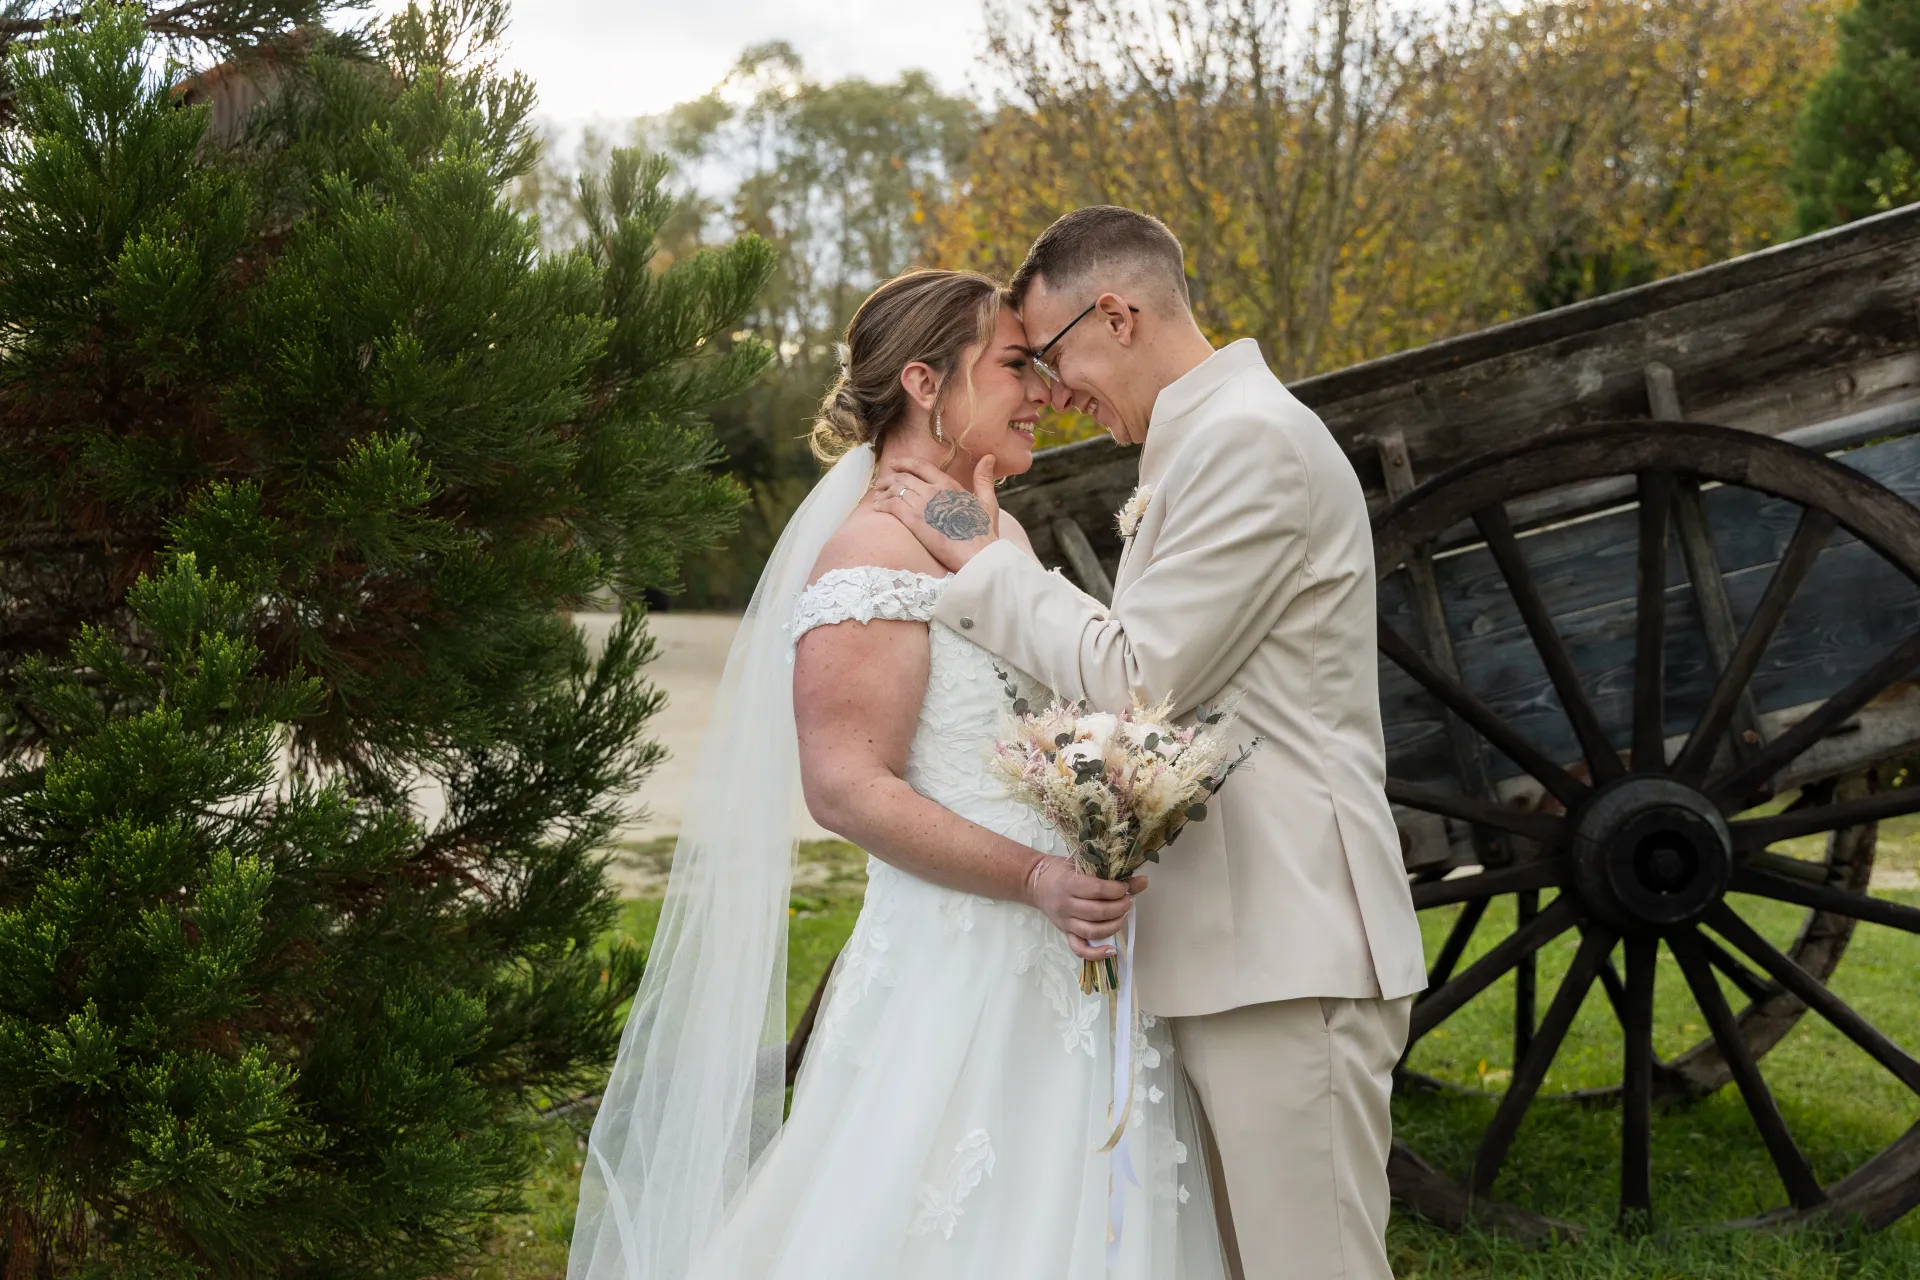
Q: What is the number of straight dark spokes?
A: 14